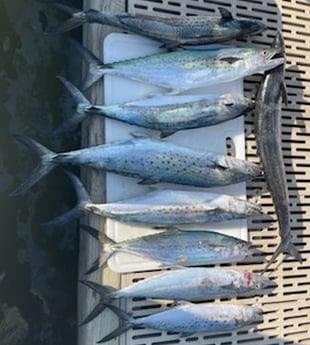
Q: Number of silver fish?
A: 8